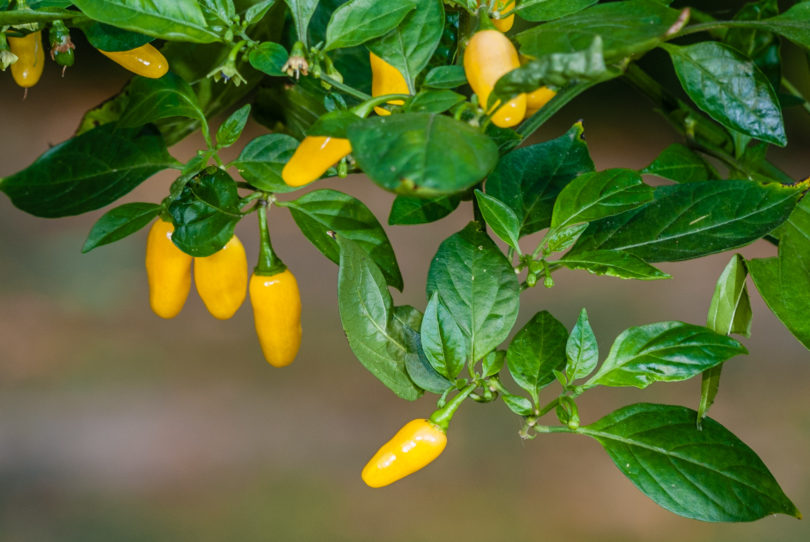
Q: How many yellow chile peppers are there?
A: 11